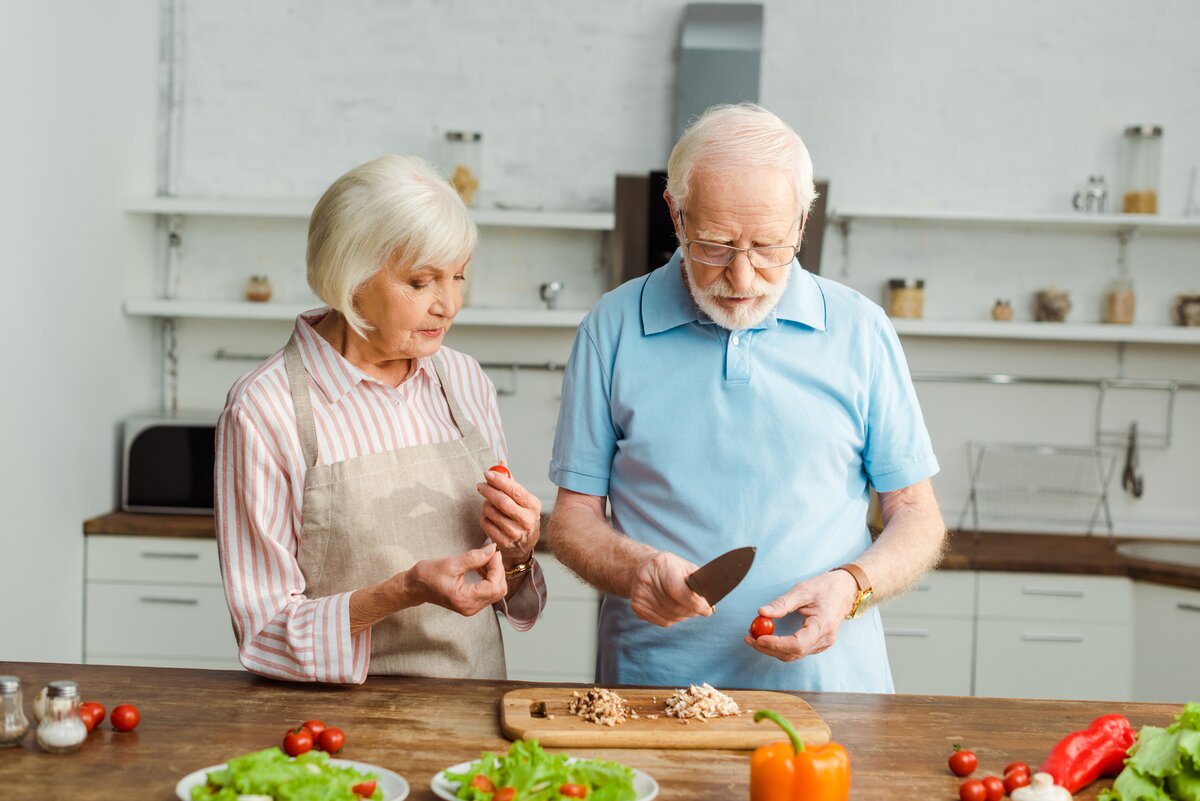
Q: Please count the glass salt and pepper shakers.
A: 2